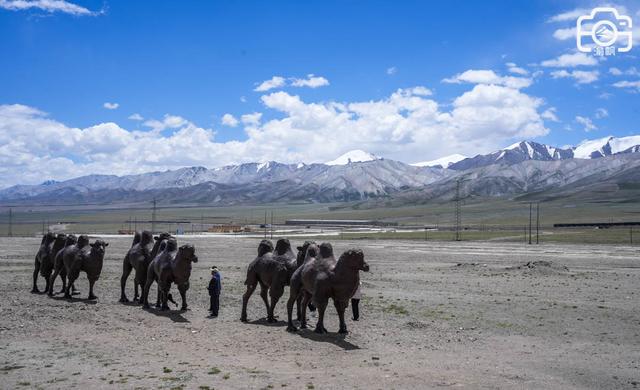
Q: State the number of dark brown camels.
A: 6